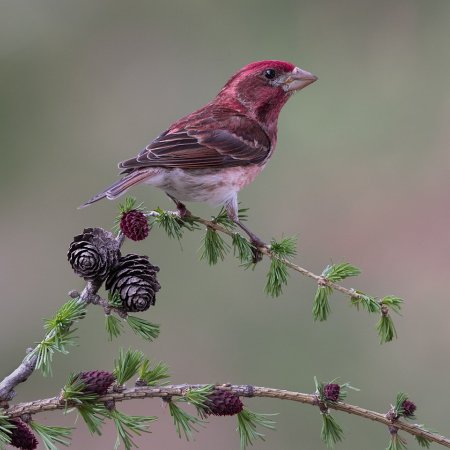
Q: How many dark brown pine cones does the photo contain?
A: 2